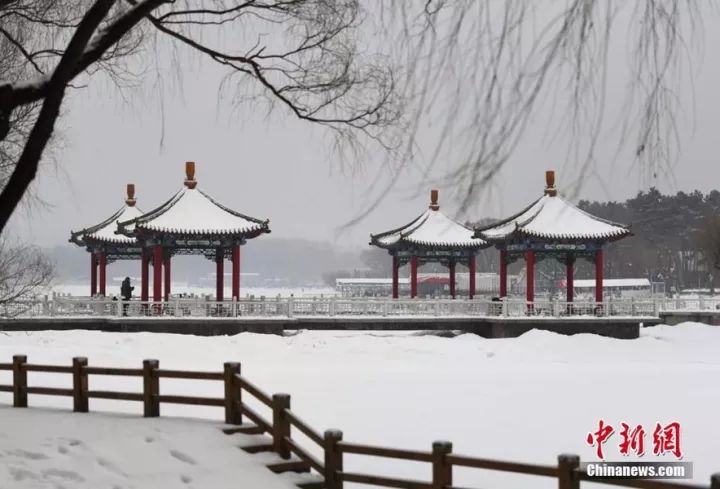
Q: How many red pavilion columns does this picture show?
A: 15